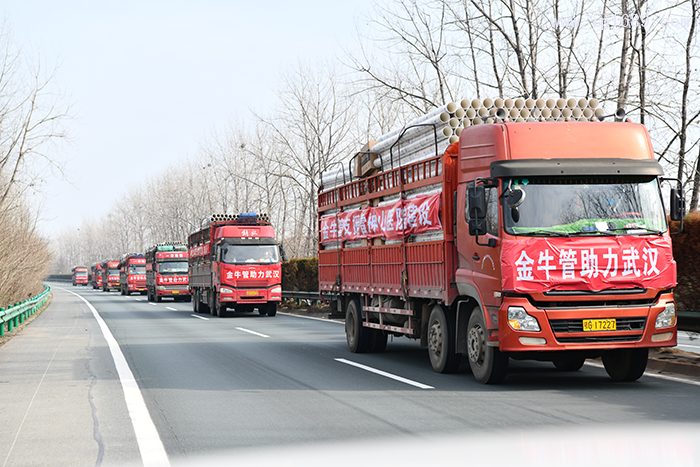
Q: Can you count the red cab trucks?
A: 7